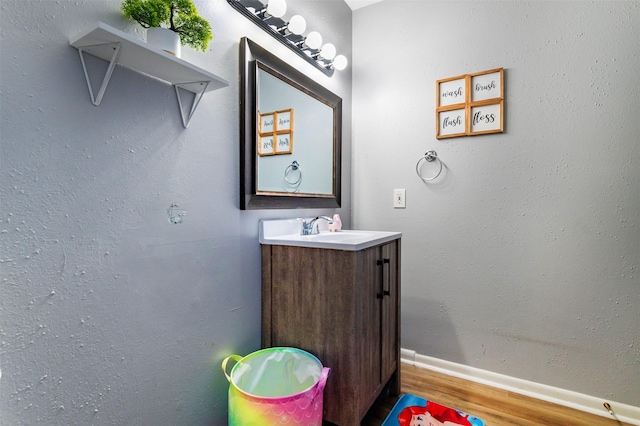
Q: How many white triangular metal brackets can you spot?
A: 2